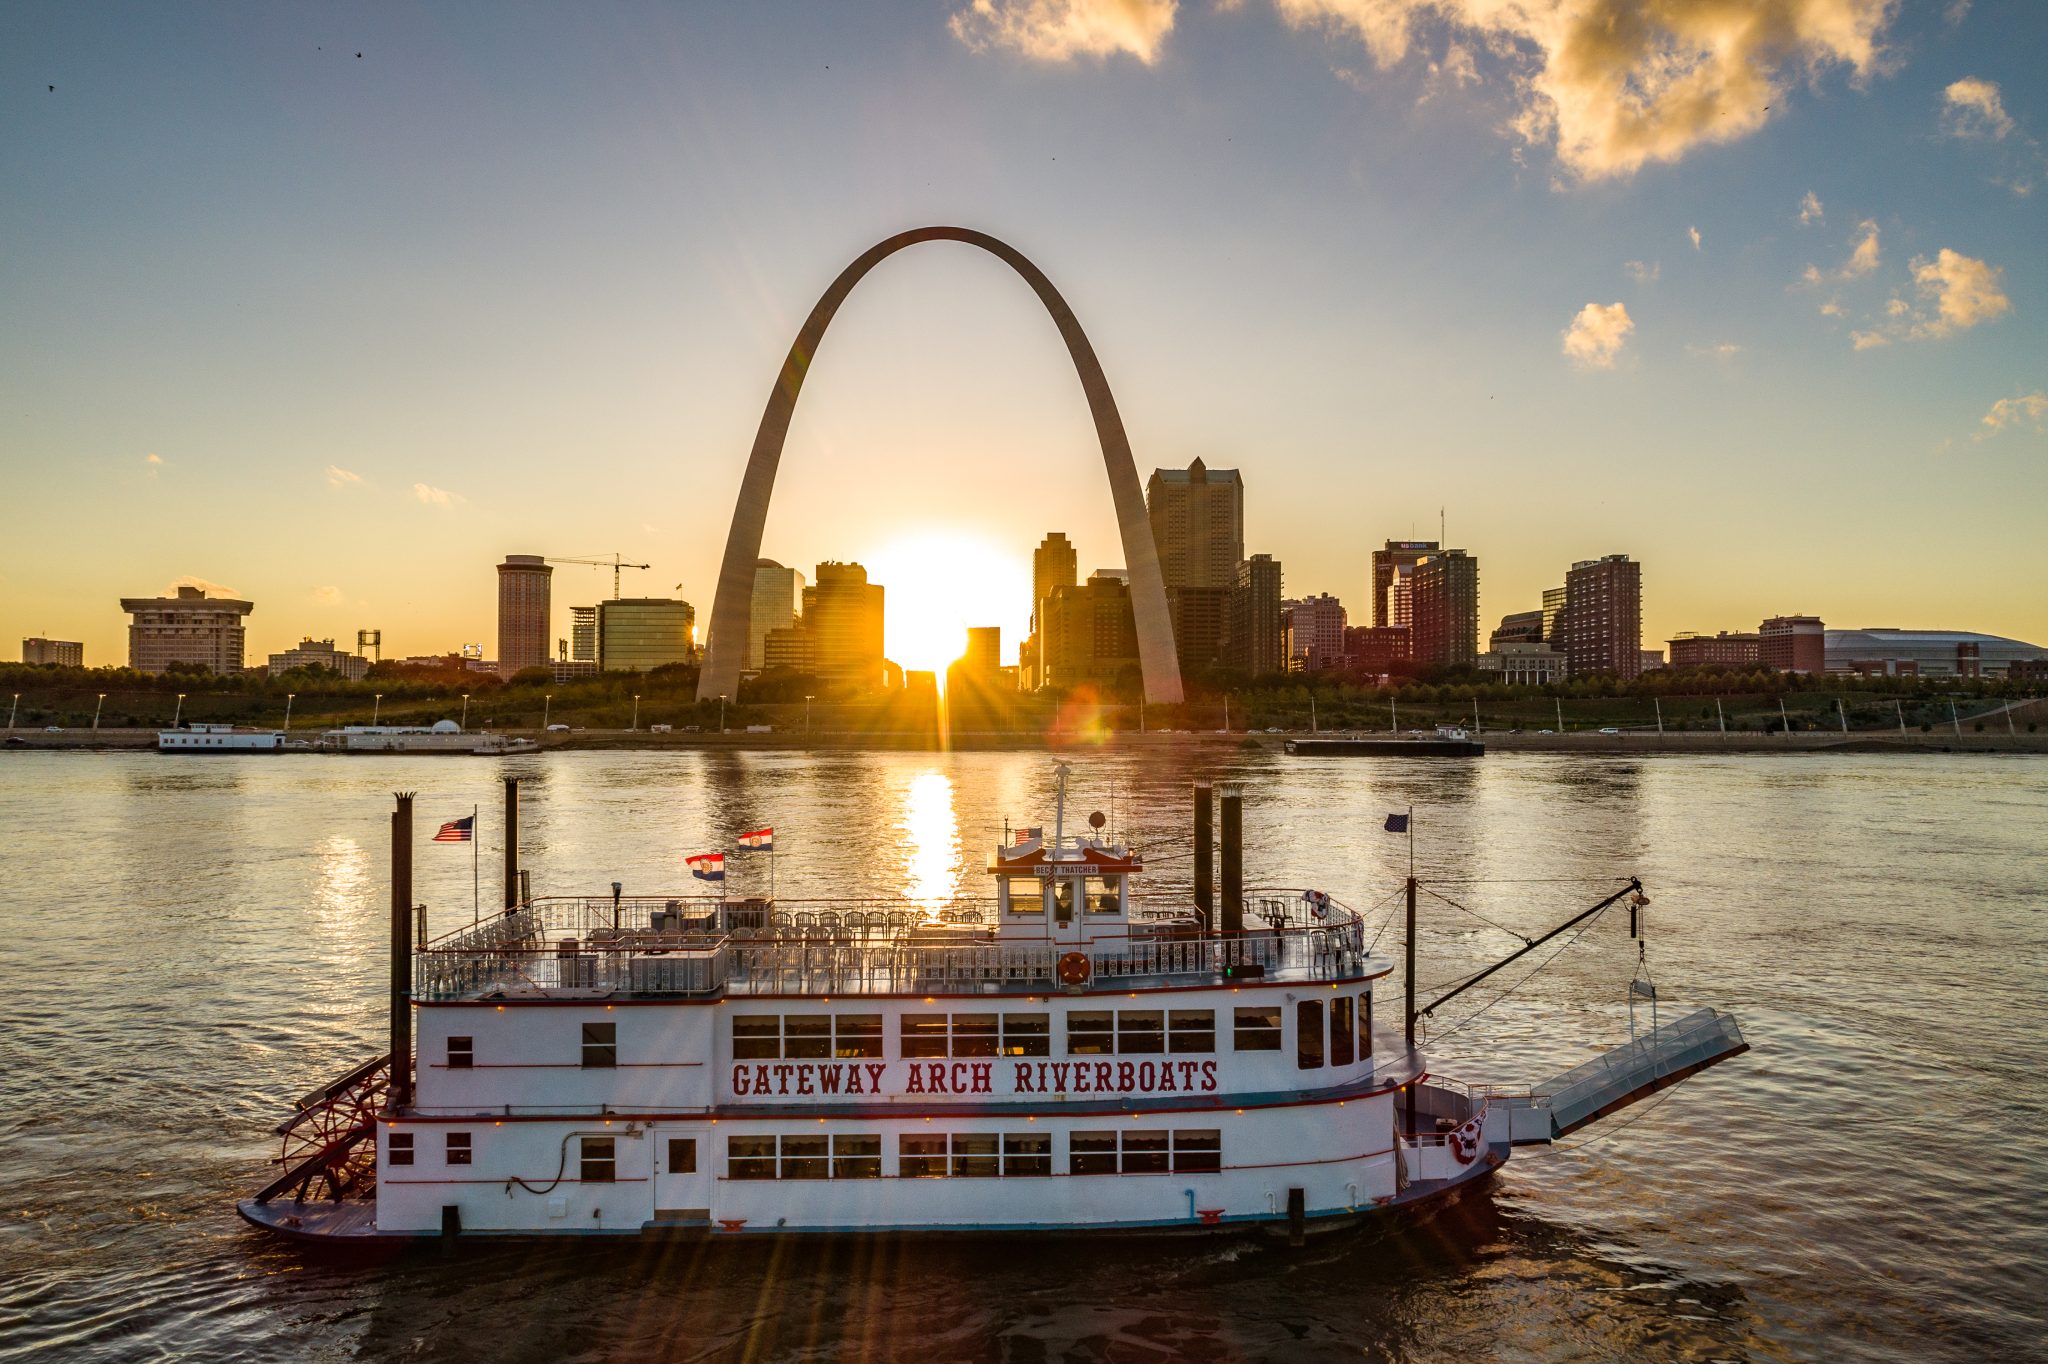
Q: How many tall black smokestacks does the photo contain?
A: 4